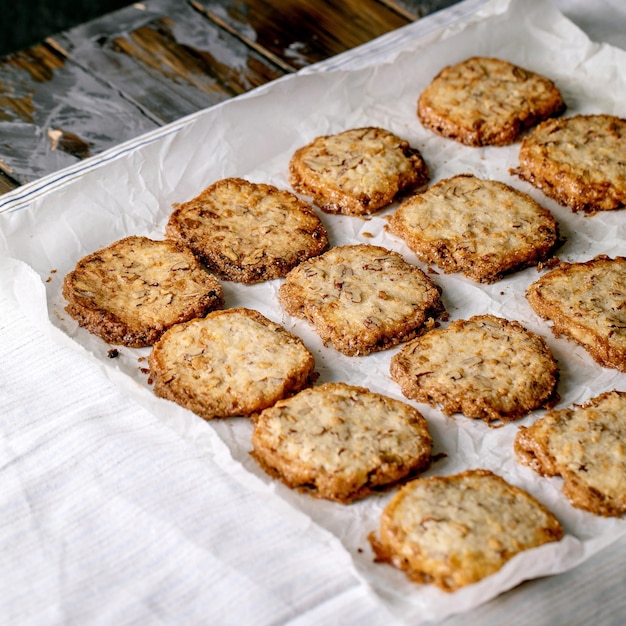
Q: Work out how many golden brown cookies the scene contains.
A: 13